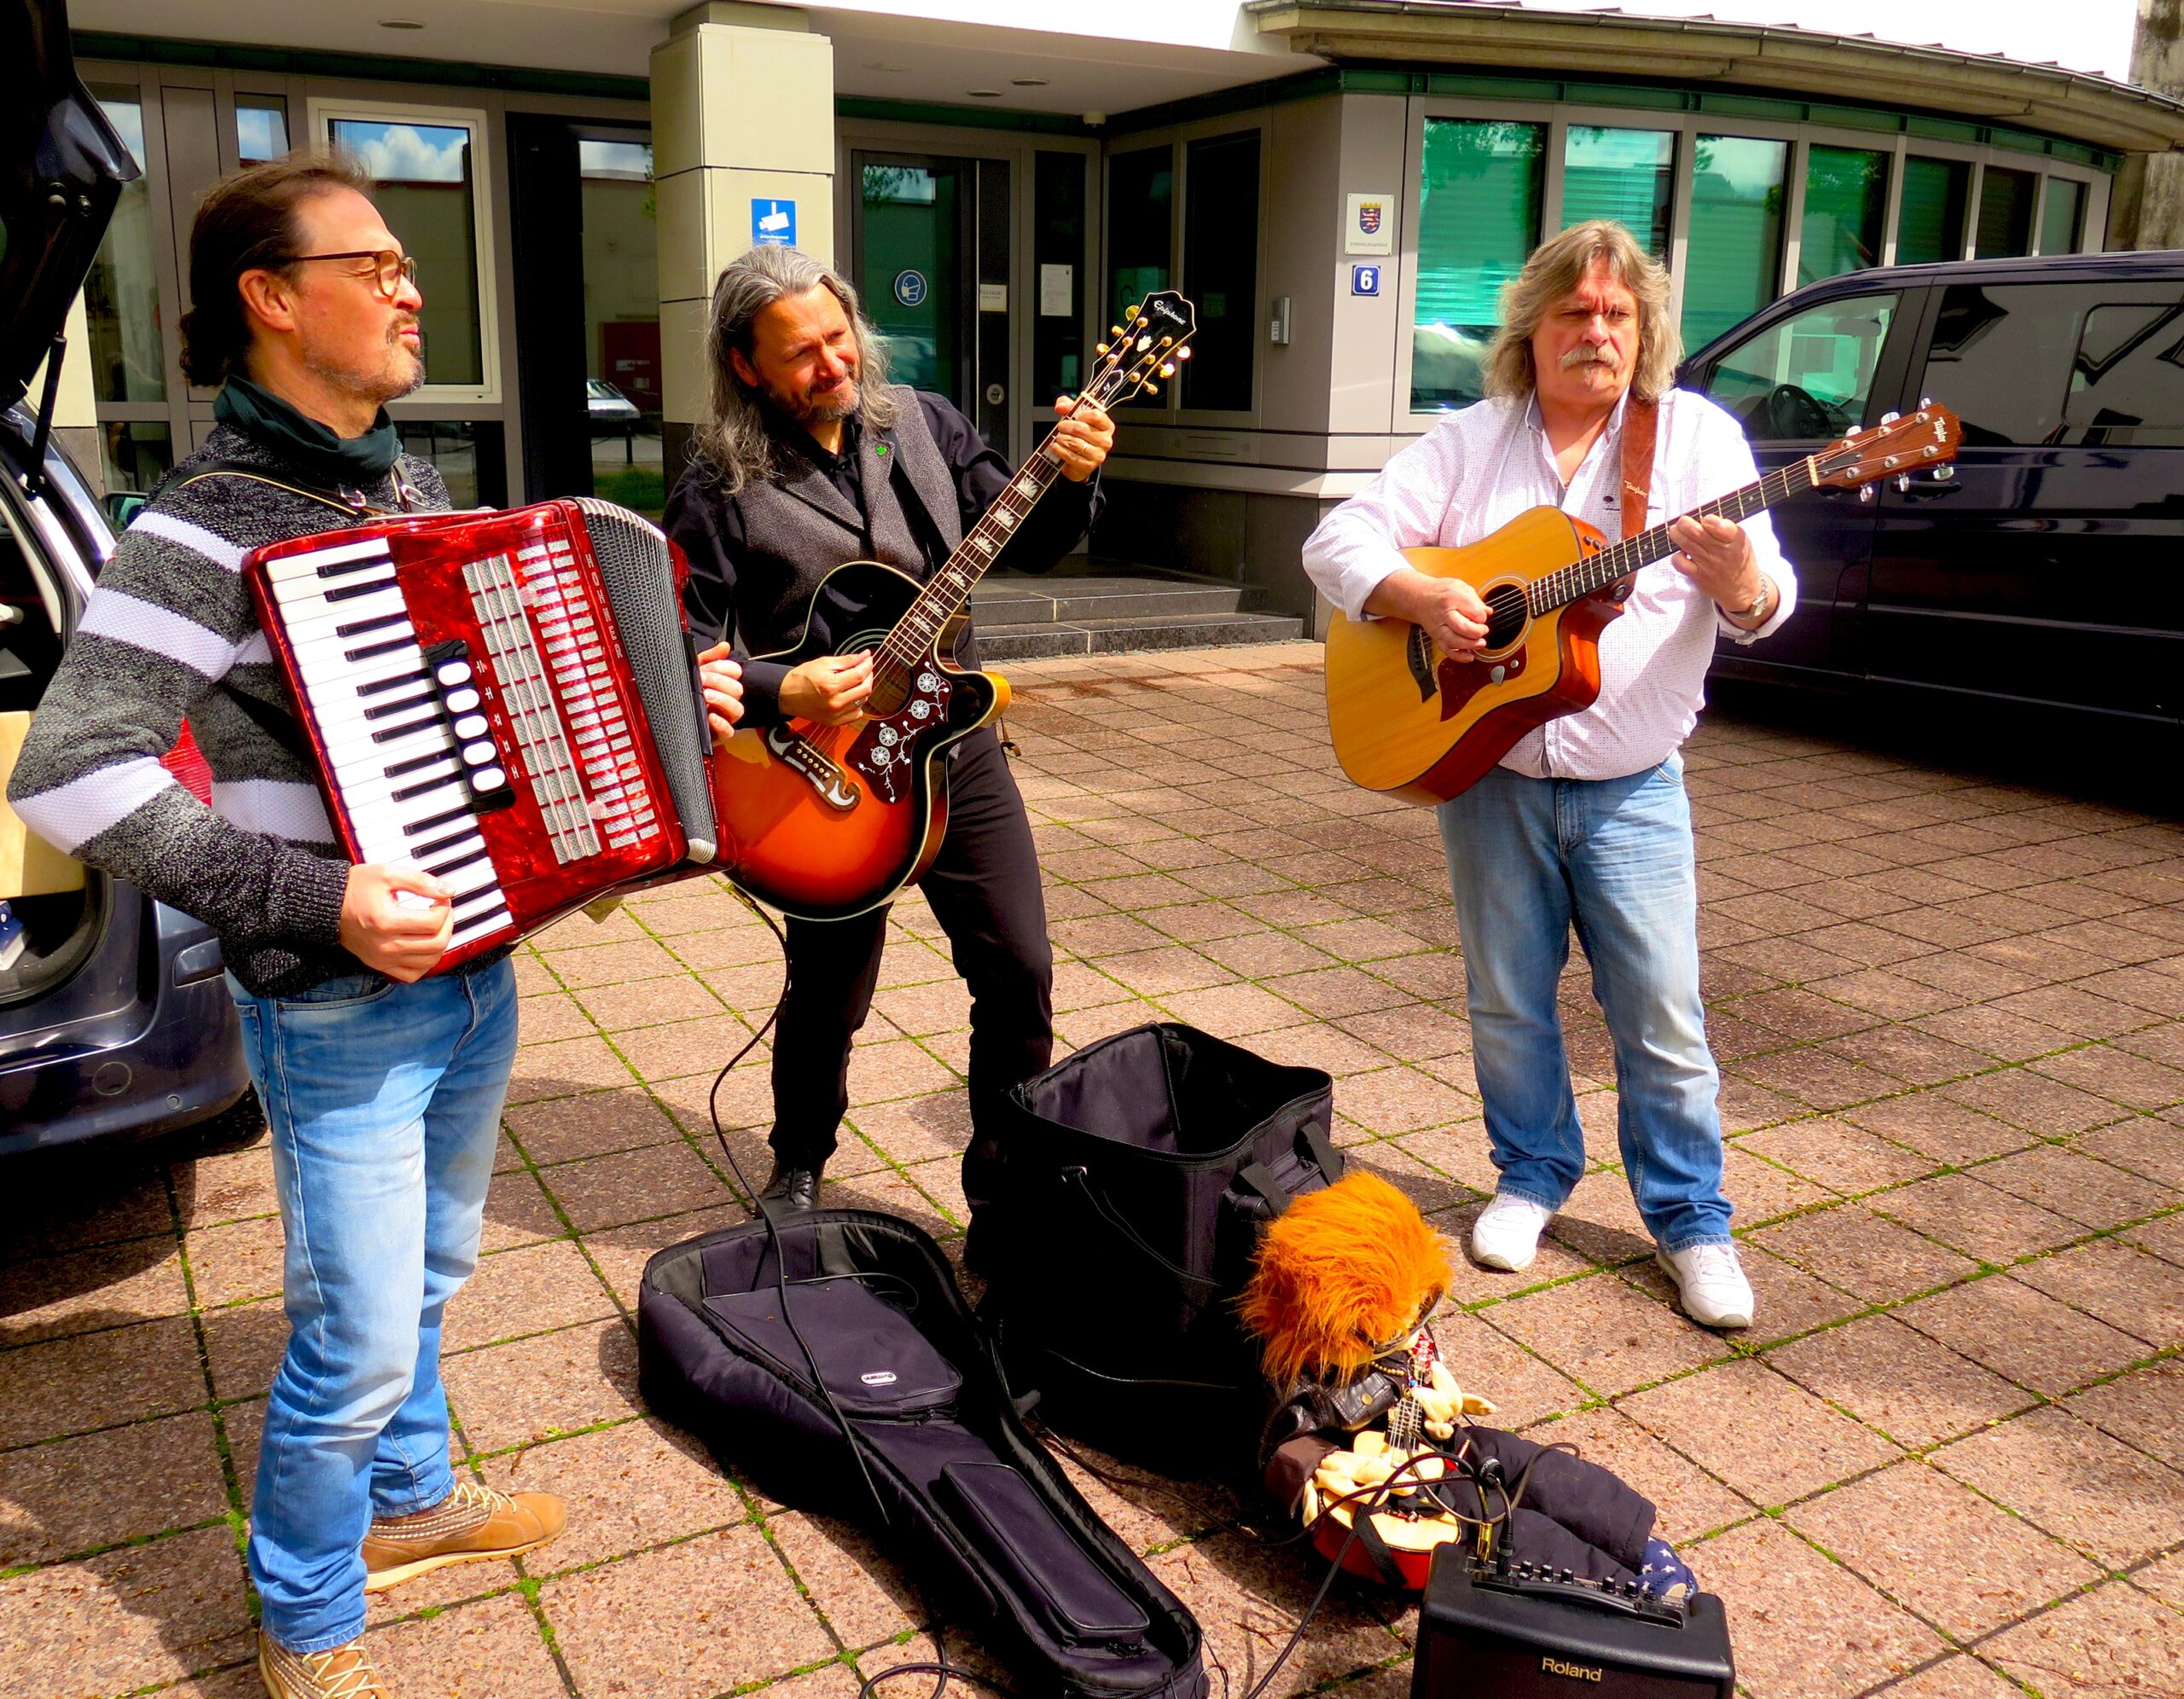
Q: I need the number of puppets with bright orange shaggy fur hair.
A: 1